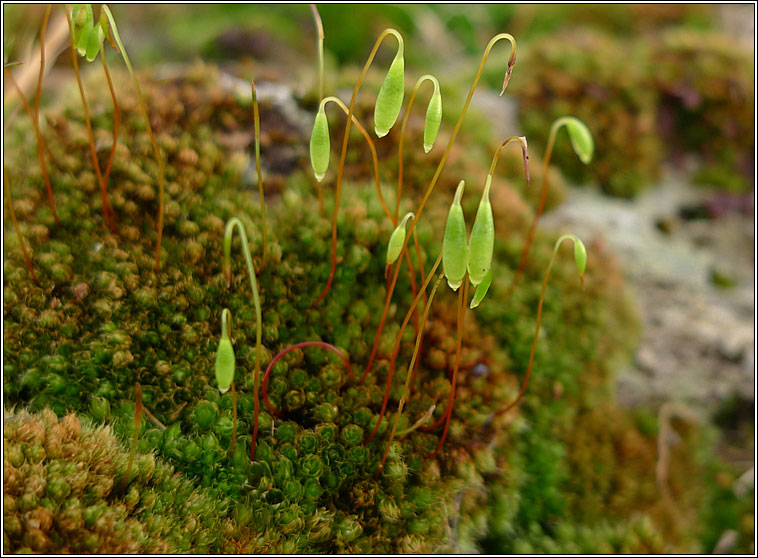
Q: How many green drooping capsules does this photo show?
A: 12